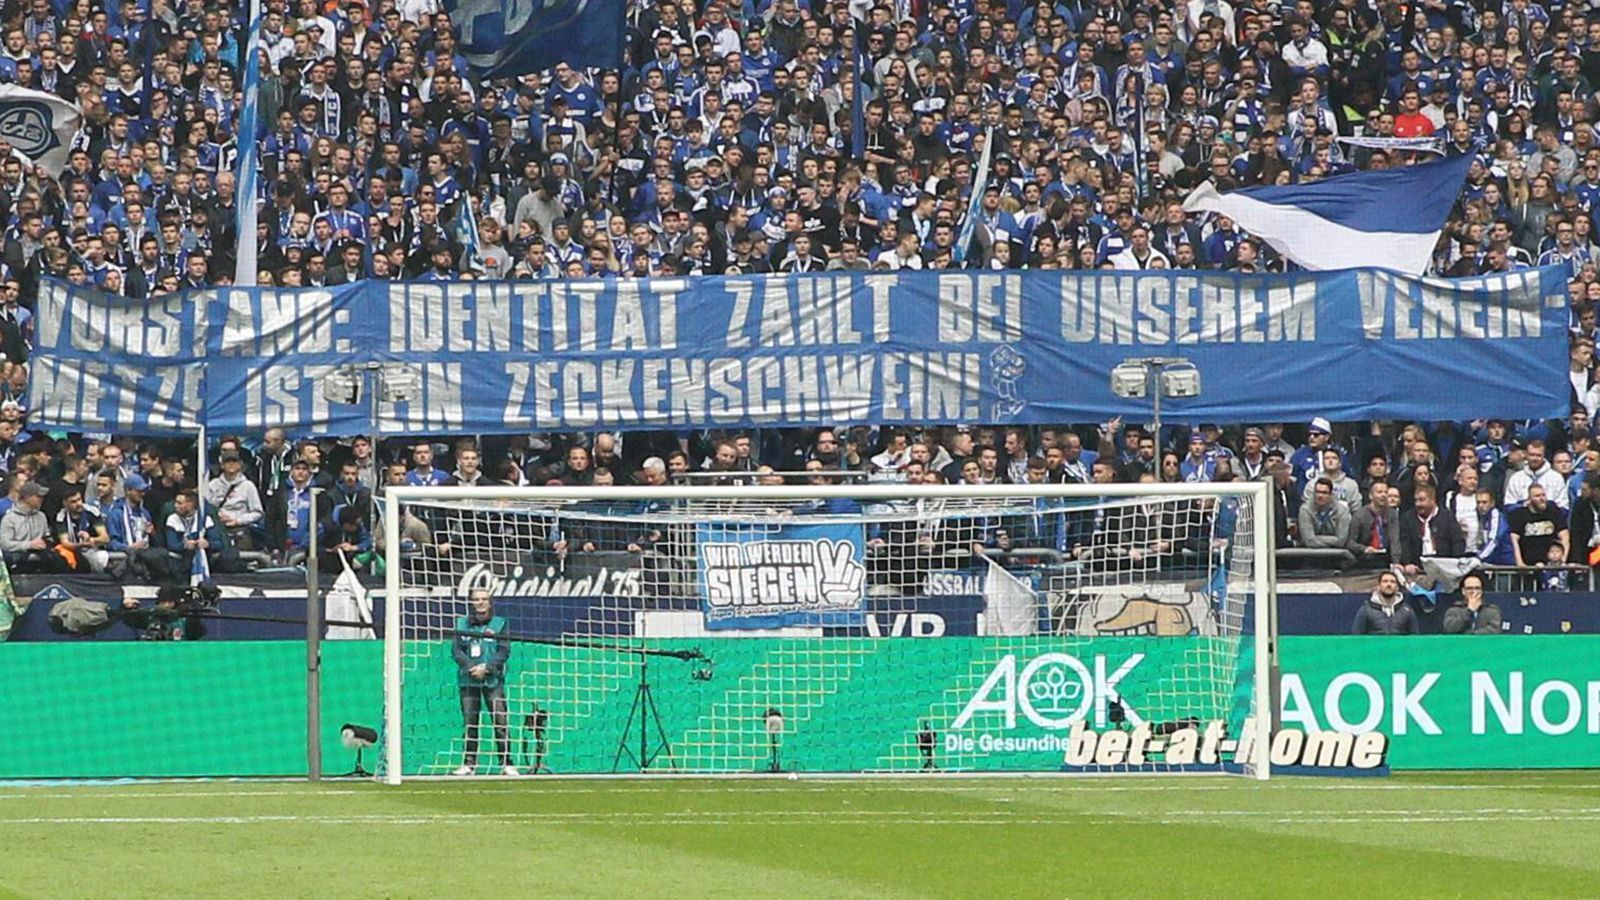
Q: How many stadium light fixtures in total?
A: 4